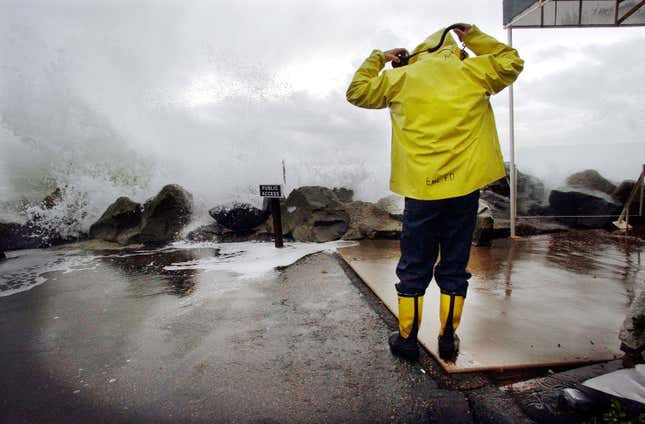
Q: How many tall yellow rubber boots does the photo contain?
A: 2